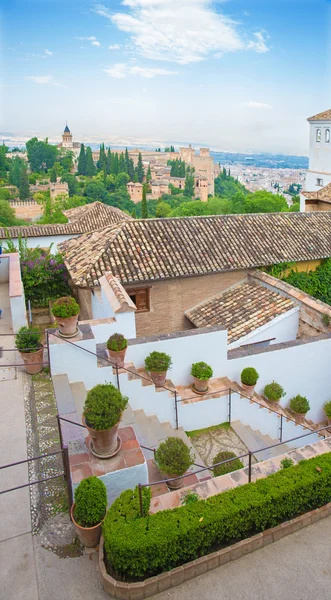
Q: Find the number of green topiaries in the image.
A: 13